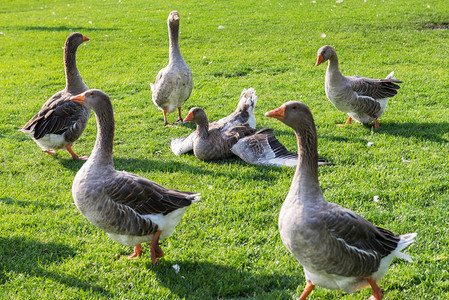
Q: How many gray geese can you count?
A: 6